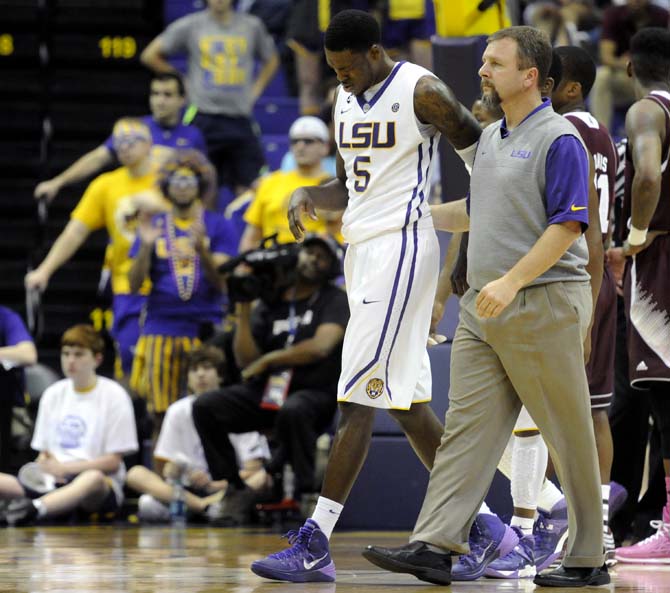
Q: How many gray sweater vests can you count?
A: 1